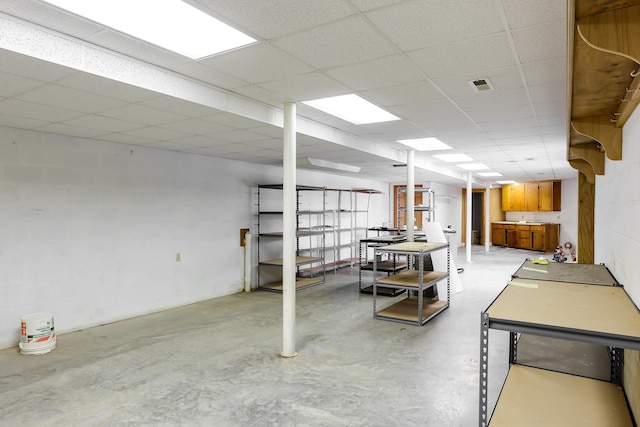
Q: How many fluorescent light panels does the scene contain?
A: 7